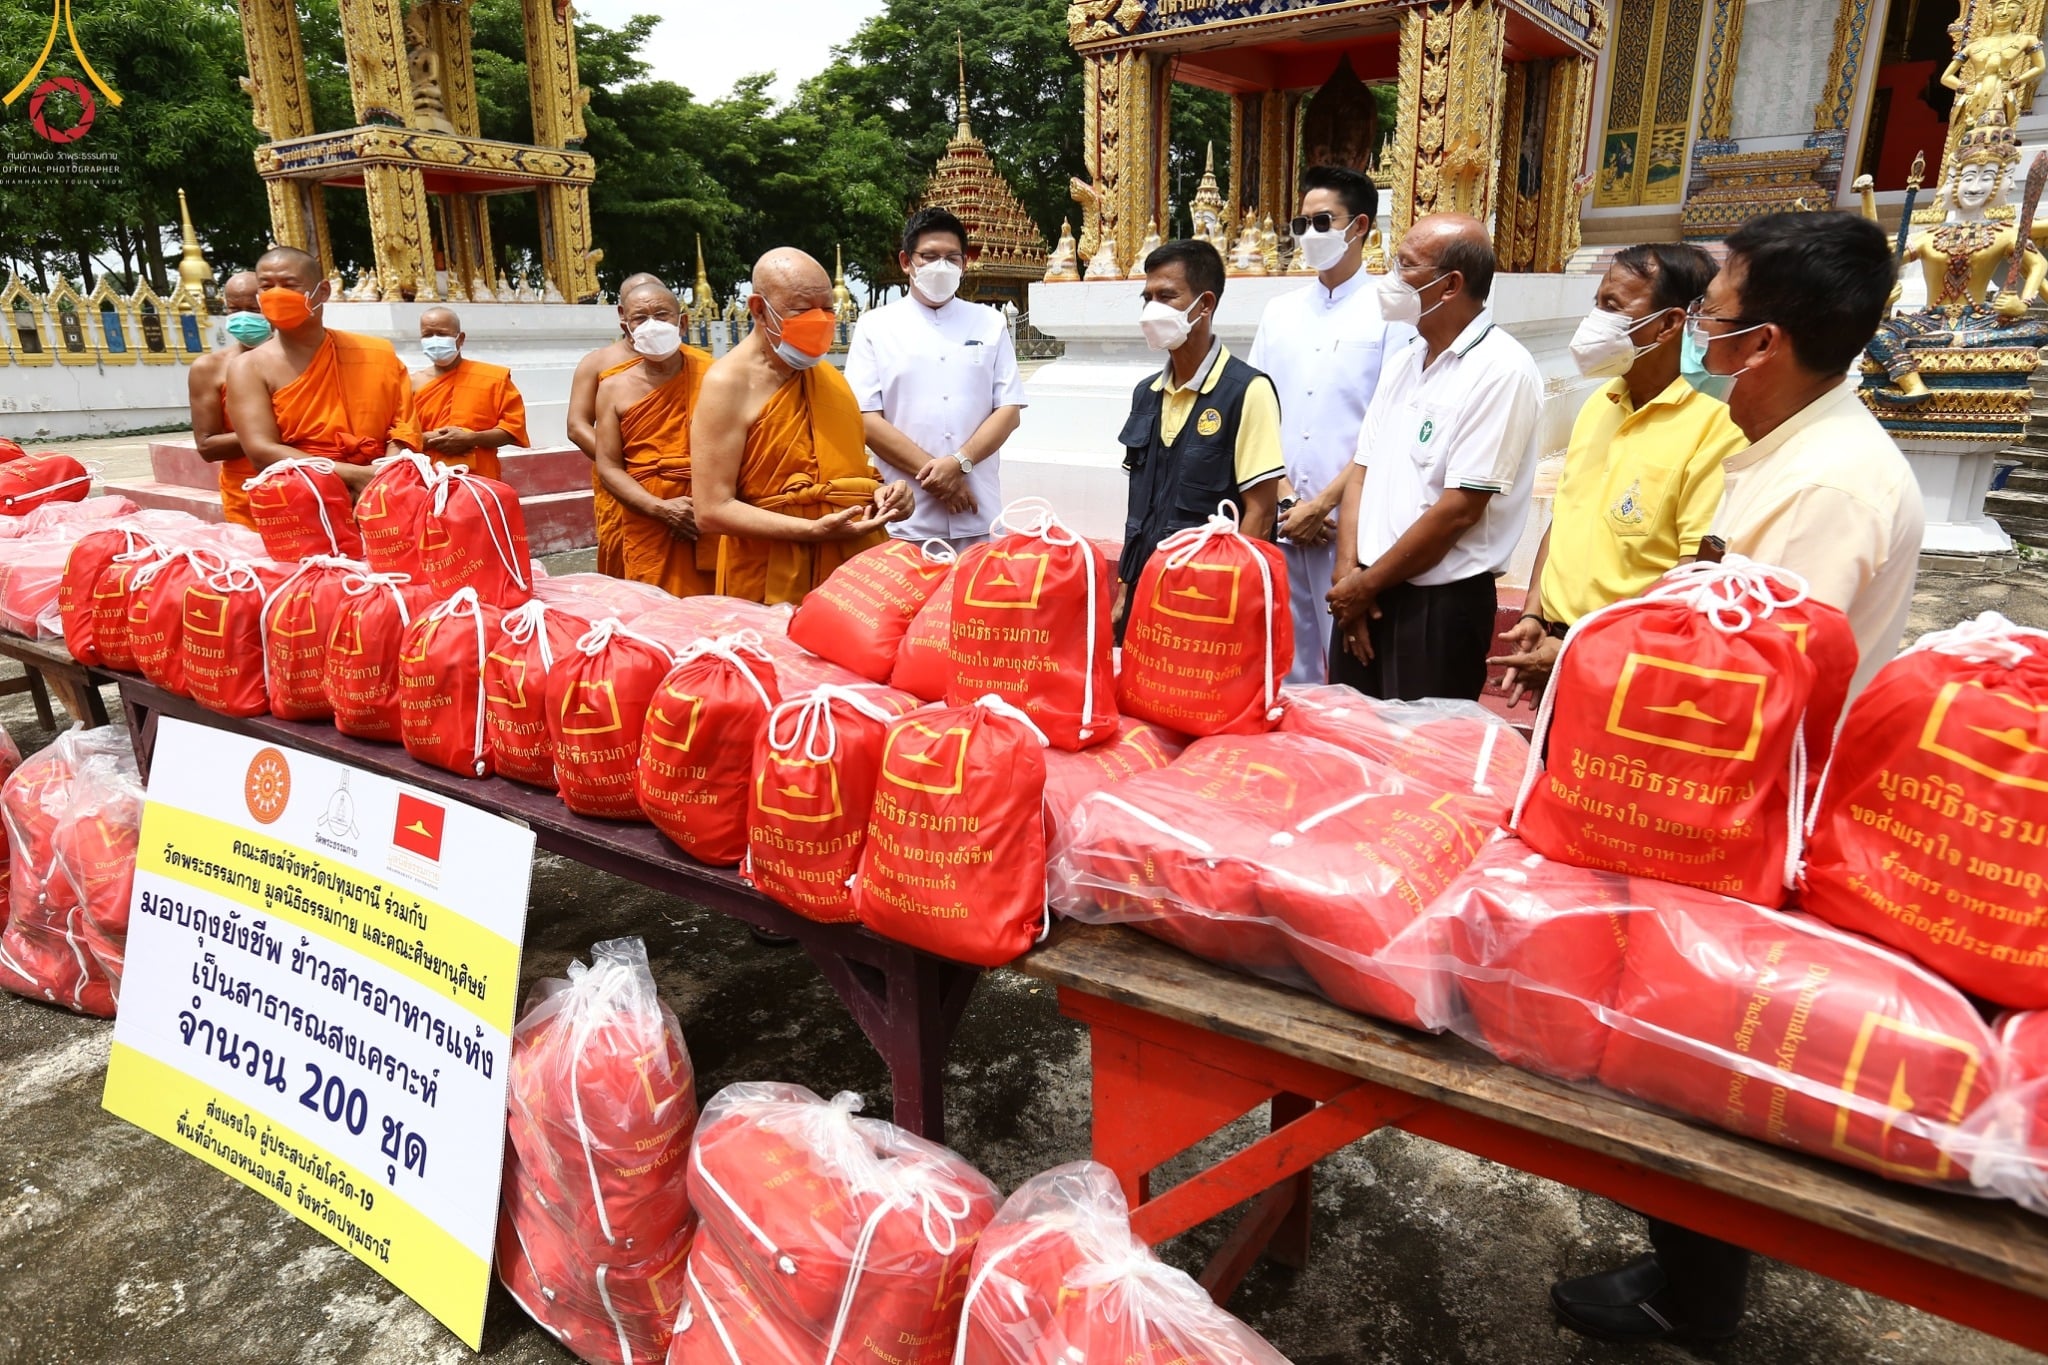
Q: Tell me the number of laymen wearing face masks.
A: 6